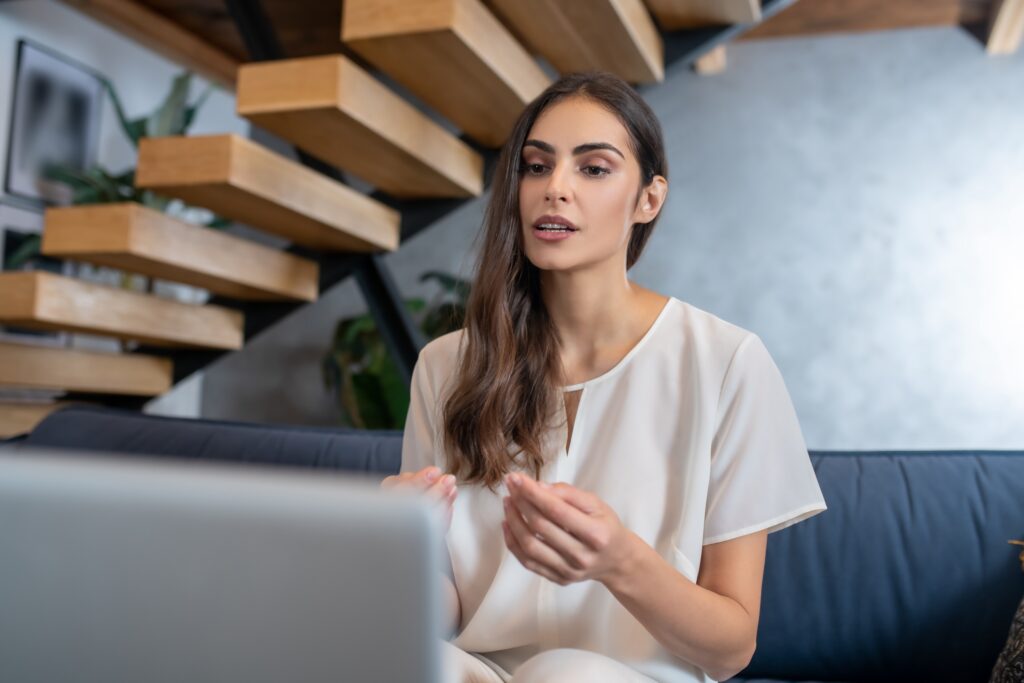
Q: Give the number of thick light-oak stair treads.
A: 9